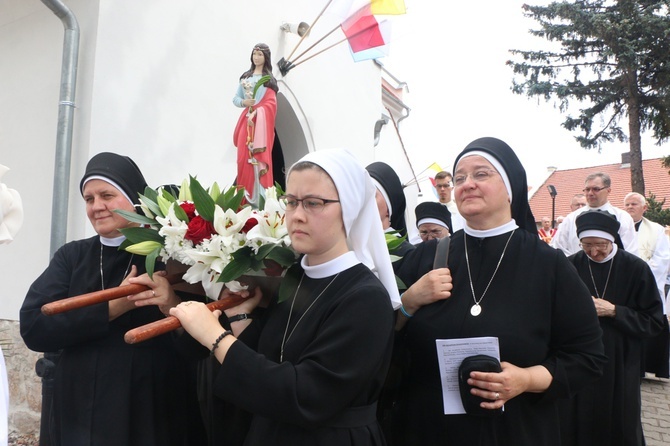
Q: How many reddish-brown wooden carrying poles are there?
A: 2